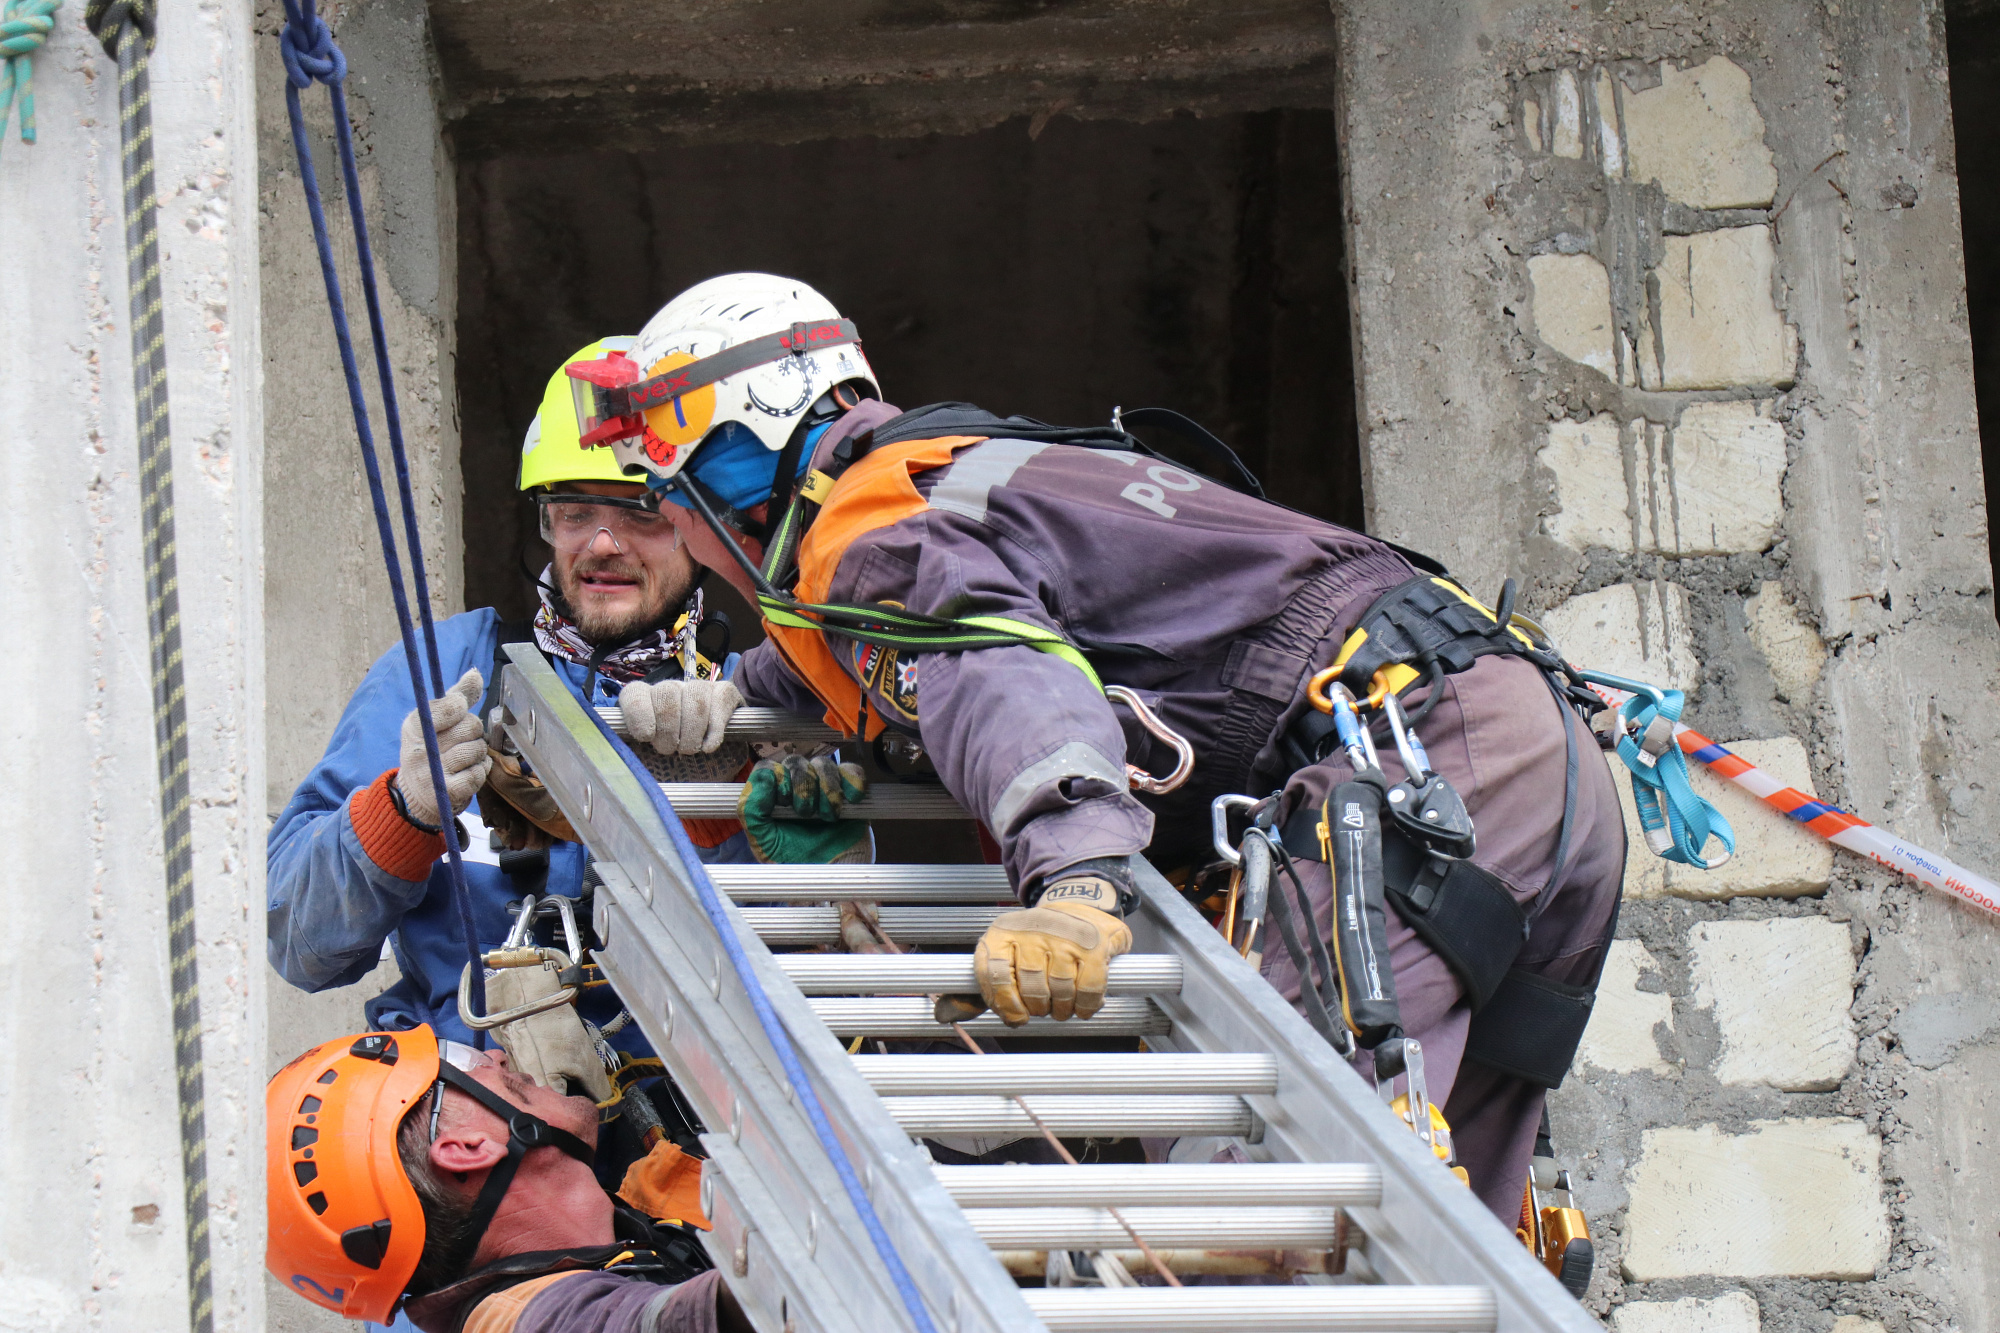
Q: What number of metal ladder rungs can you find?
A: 11